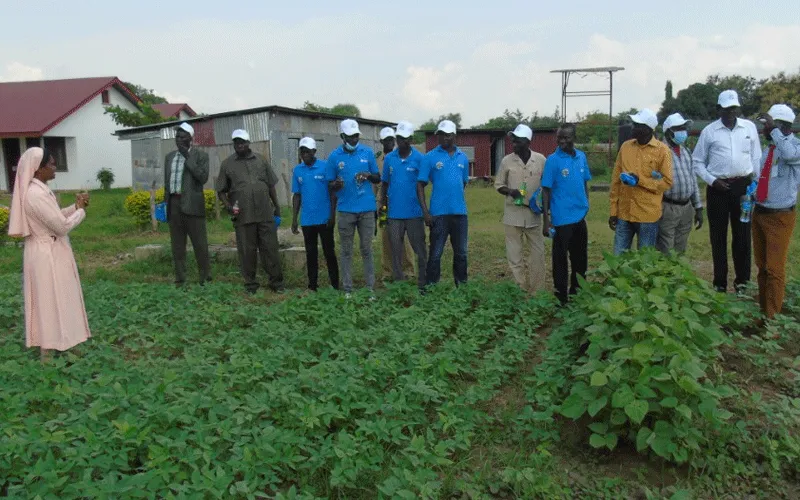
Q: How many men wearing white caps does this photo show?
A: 12